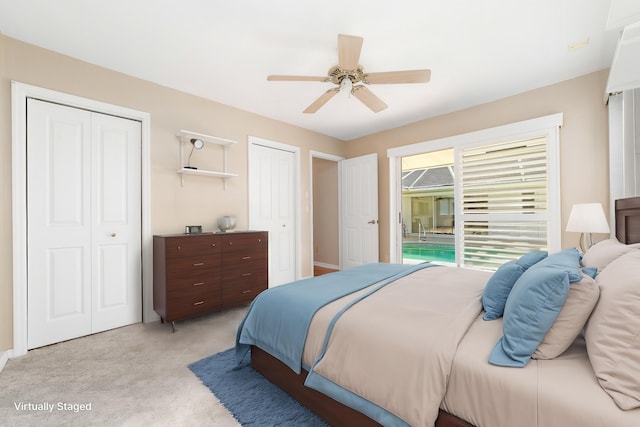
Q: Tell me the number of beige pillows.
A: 3